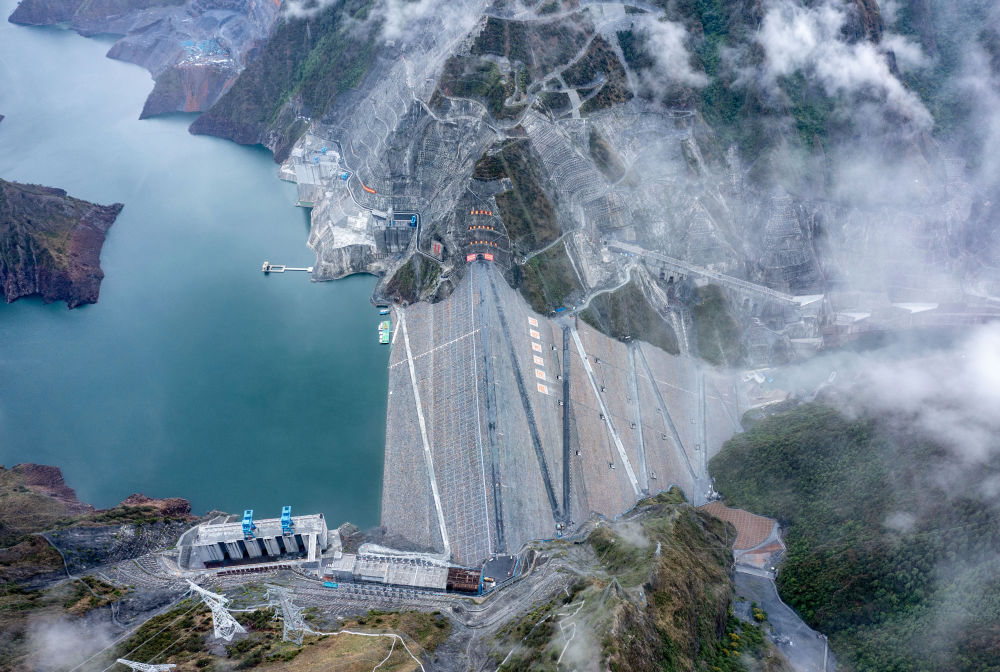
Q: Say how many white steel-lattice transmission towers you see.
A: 3